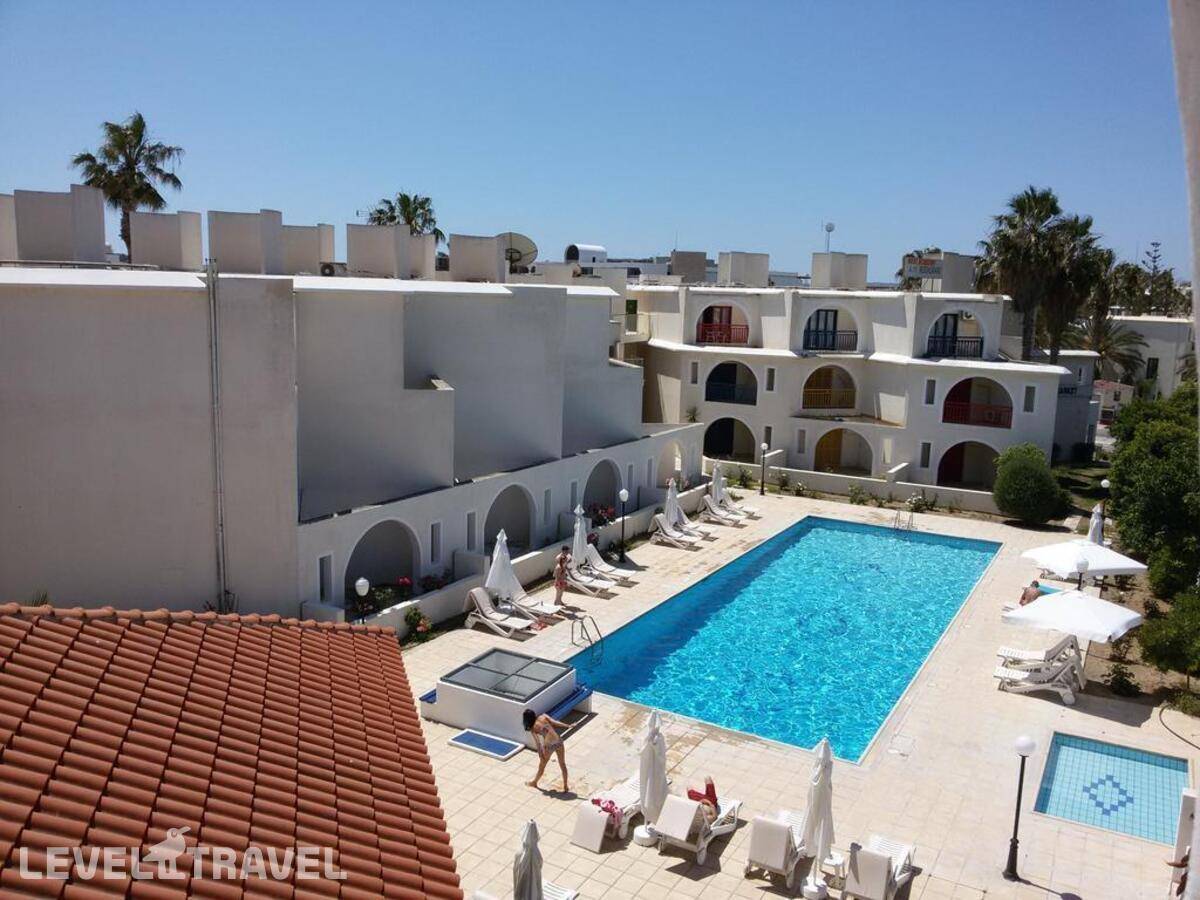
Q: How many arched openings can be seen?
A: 13